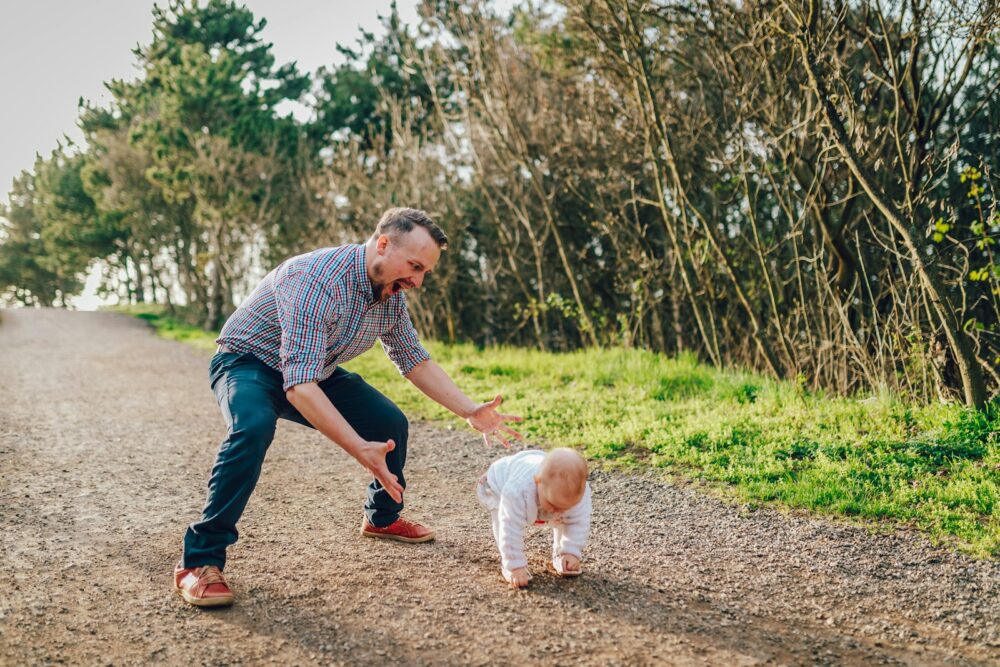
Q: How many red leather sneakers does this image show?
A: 2